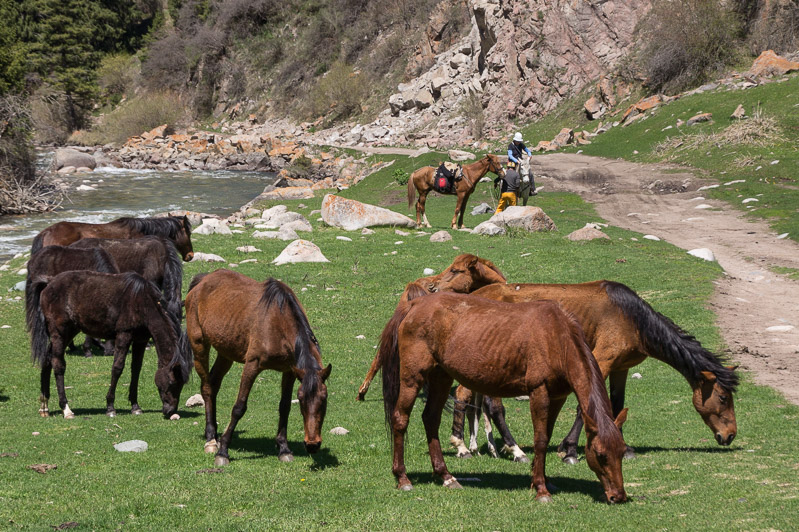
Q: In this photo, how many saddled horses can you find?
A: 2